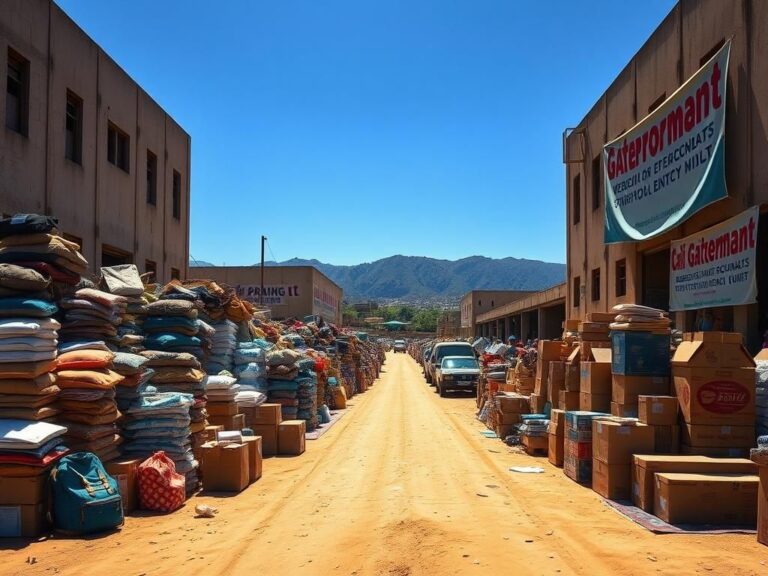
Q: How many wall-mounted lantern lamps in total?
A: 0